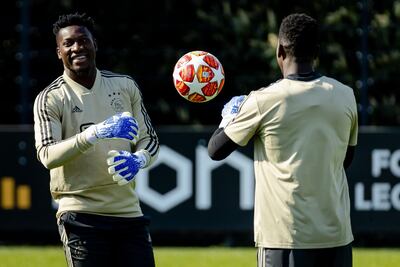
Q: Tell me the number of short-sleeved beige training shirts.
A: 1